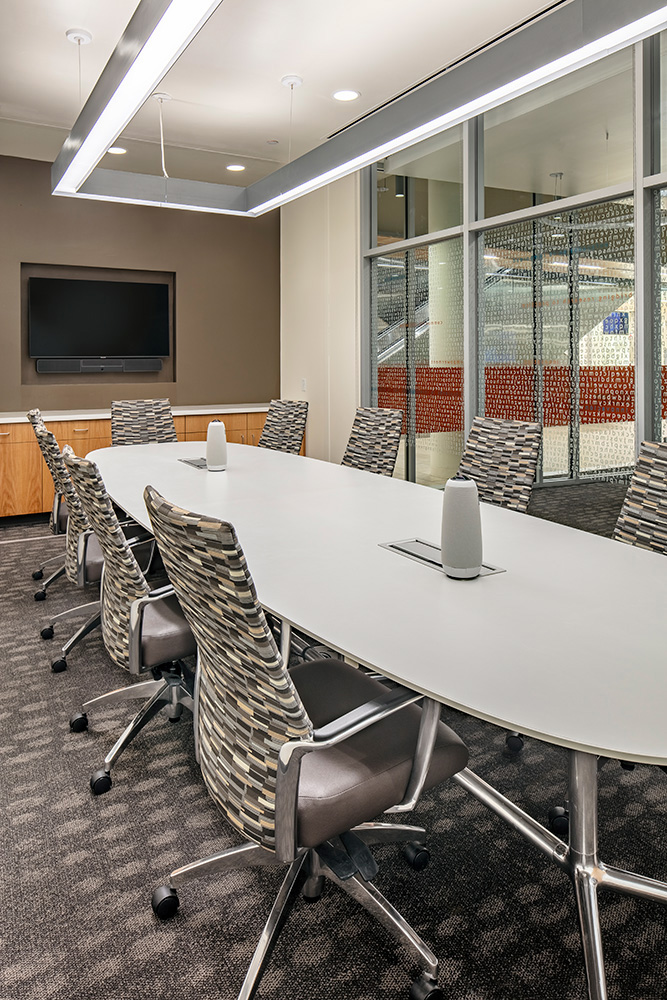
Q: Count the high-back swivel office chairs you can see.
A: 9